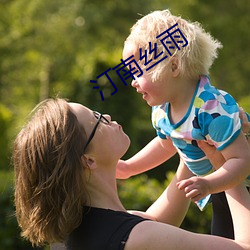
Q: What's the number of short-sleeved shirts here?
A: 1